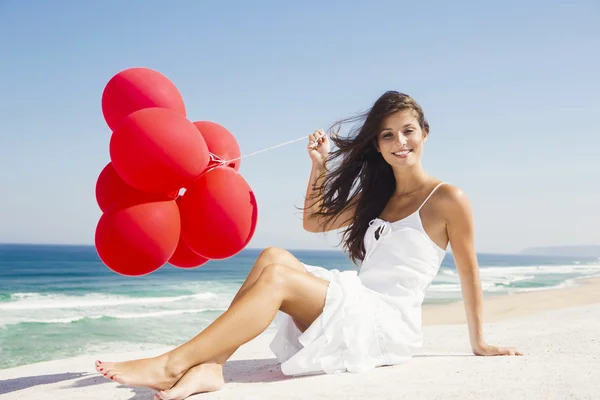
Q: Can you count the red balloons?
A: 7